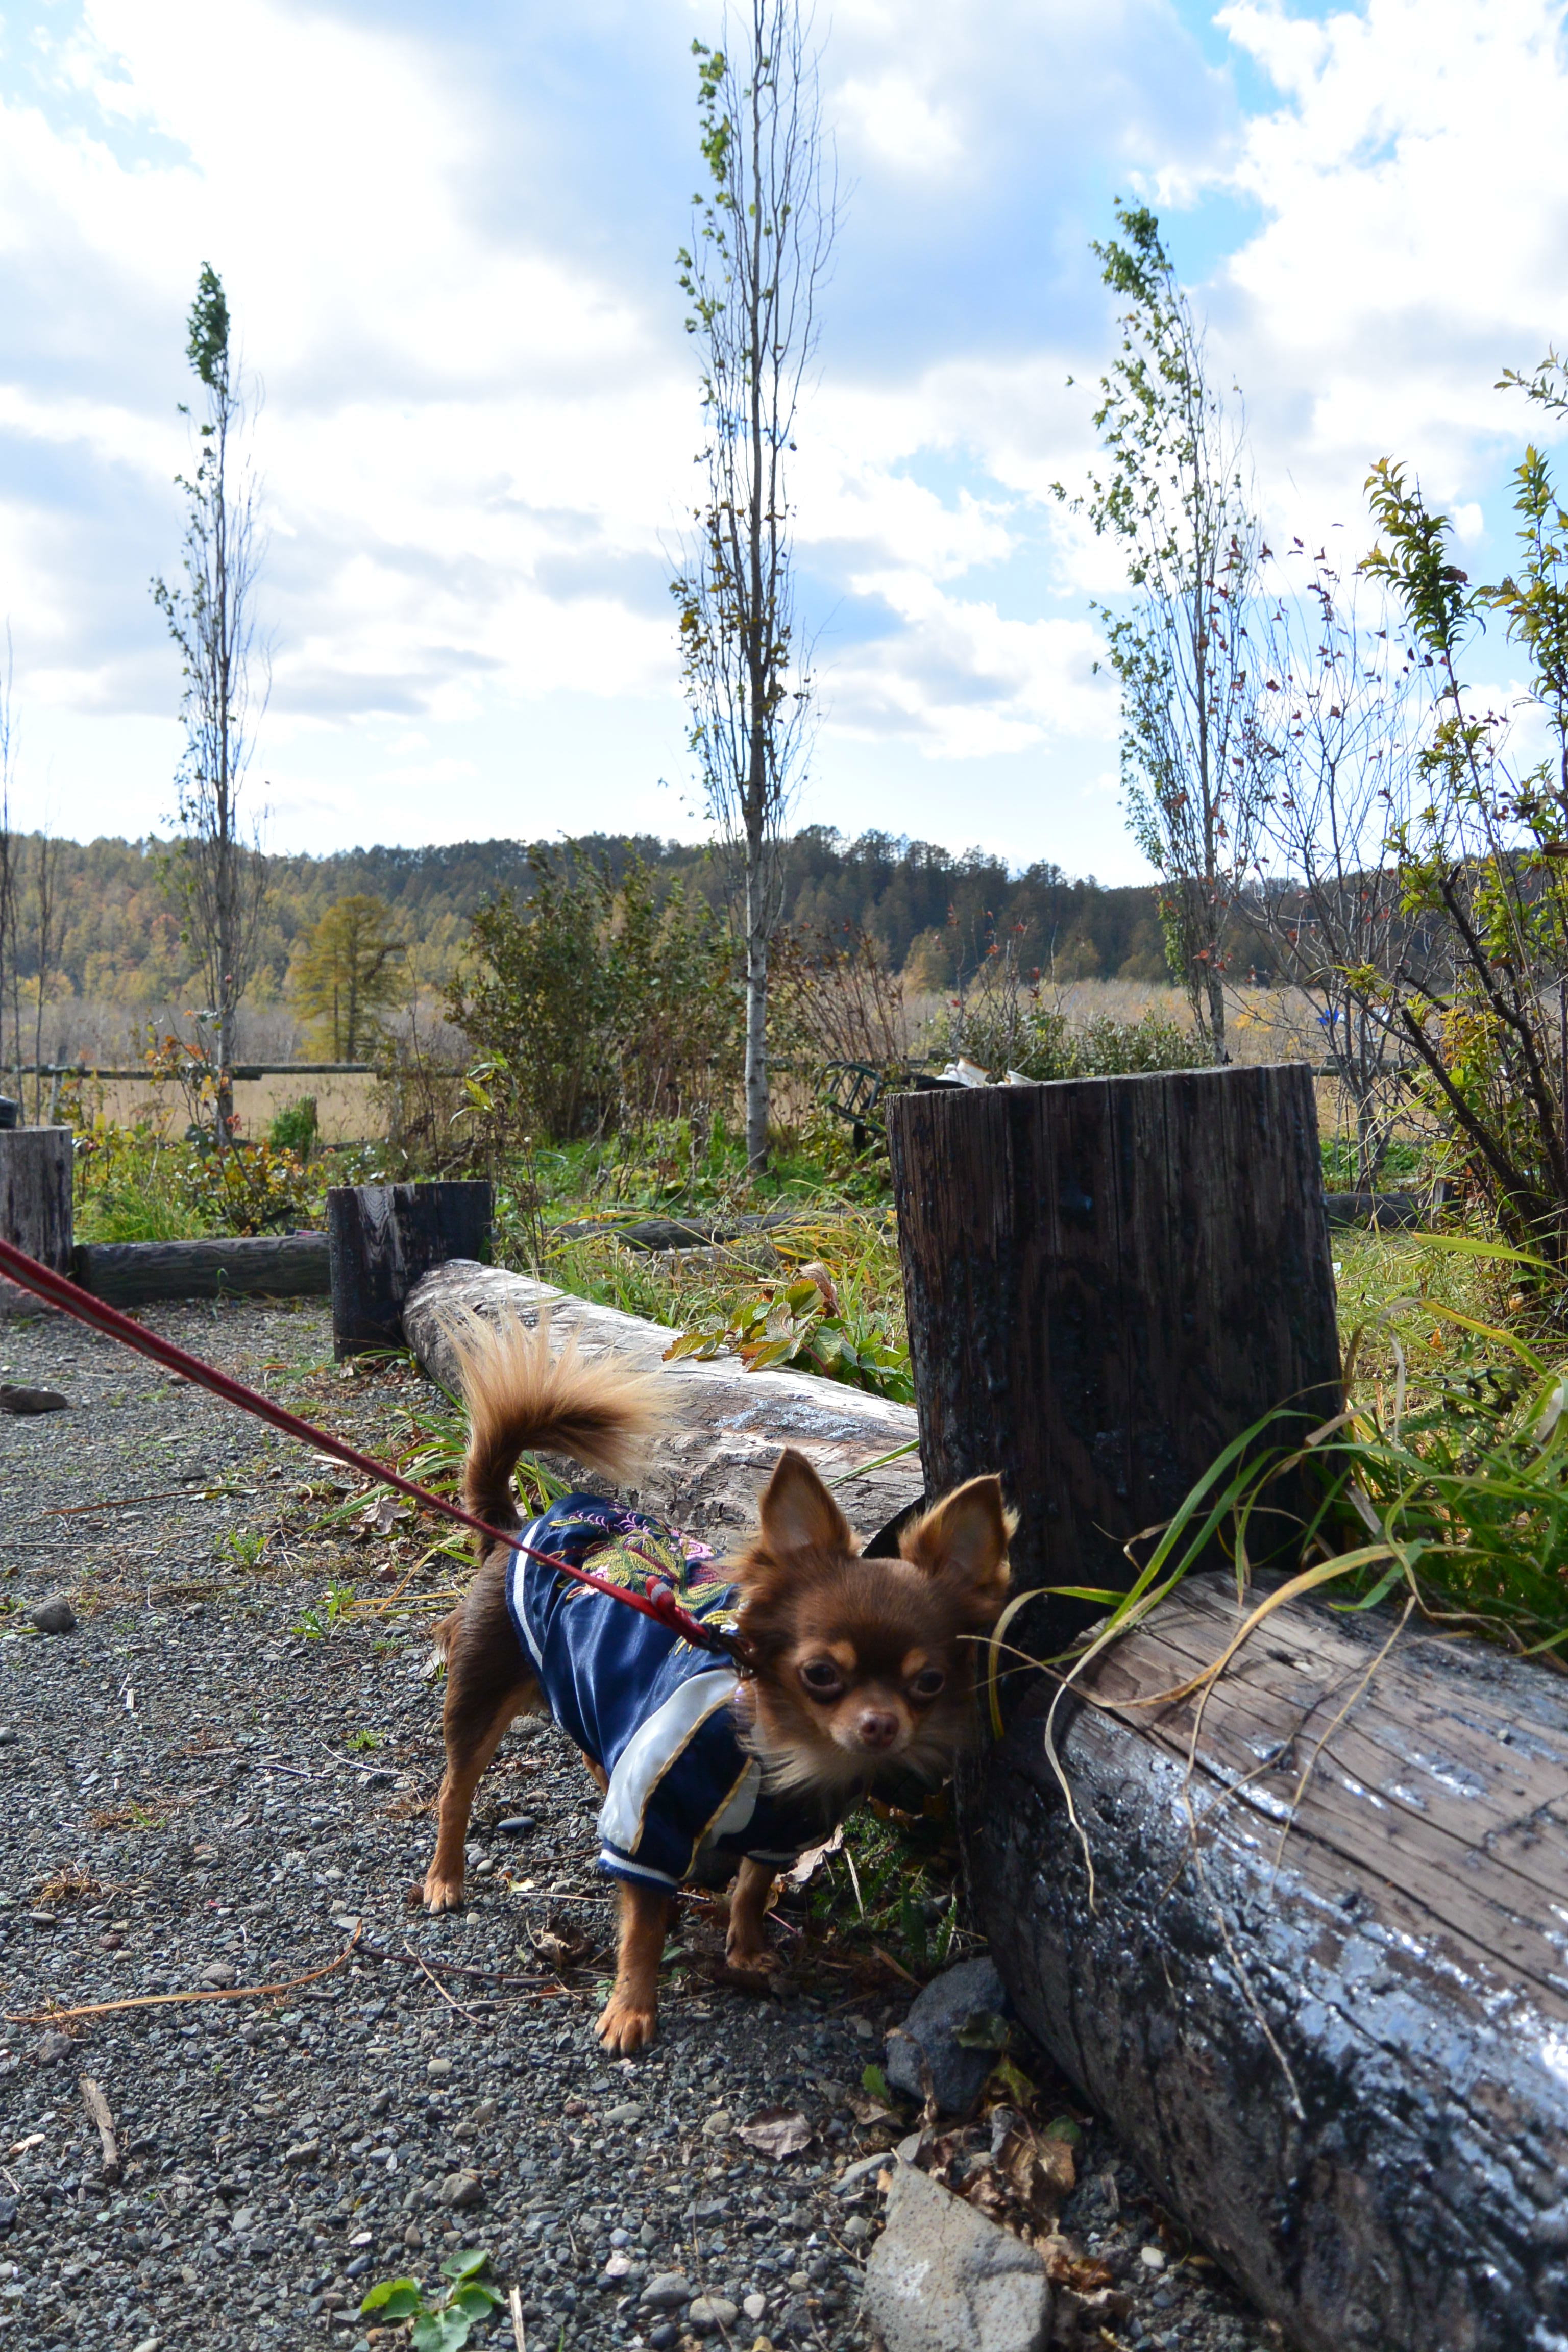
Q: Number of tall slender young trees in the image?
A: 3